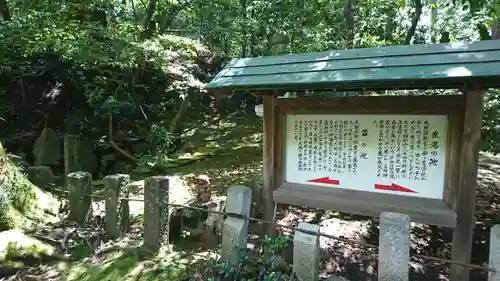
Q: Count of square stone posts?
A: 7